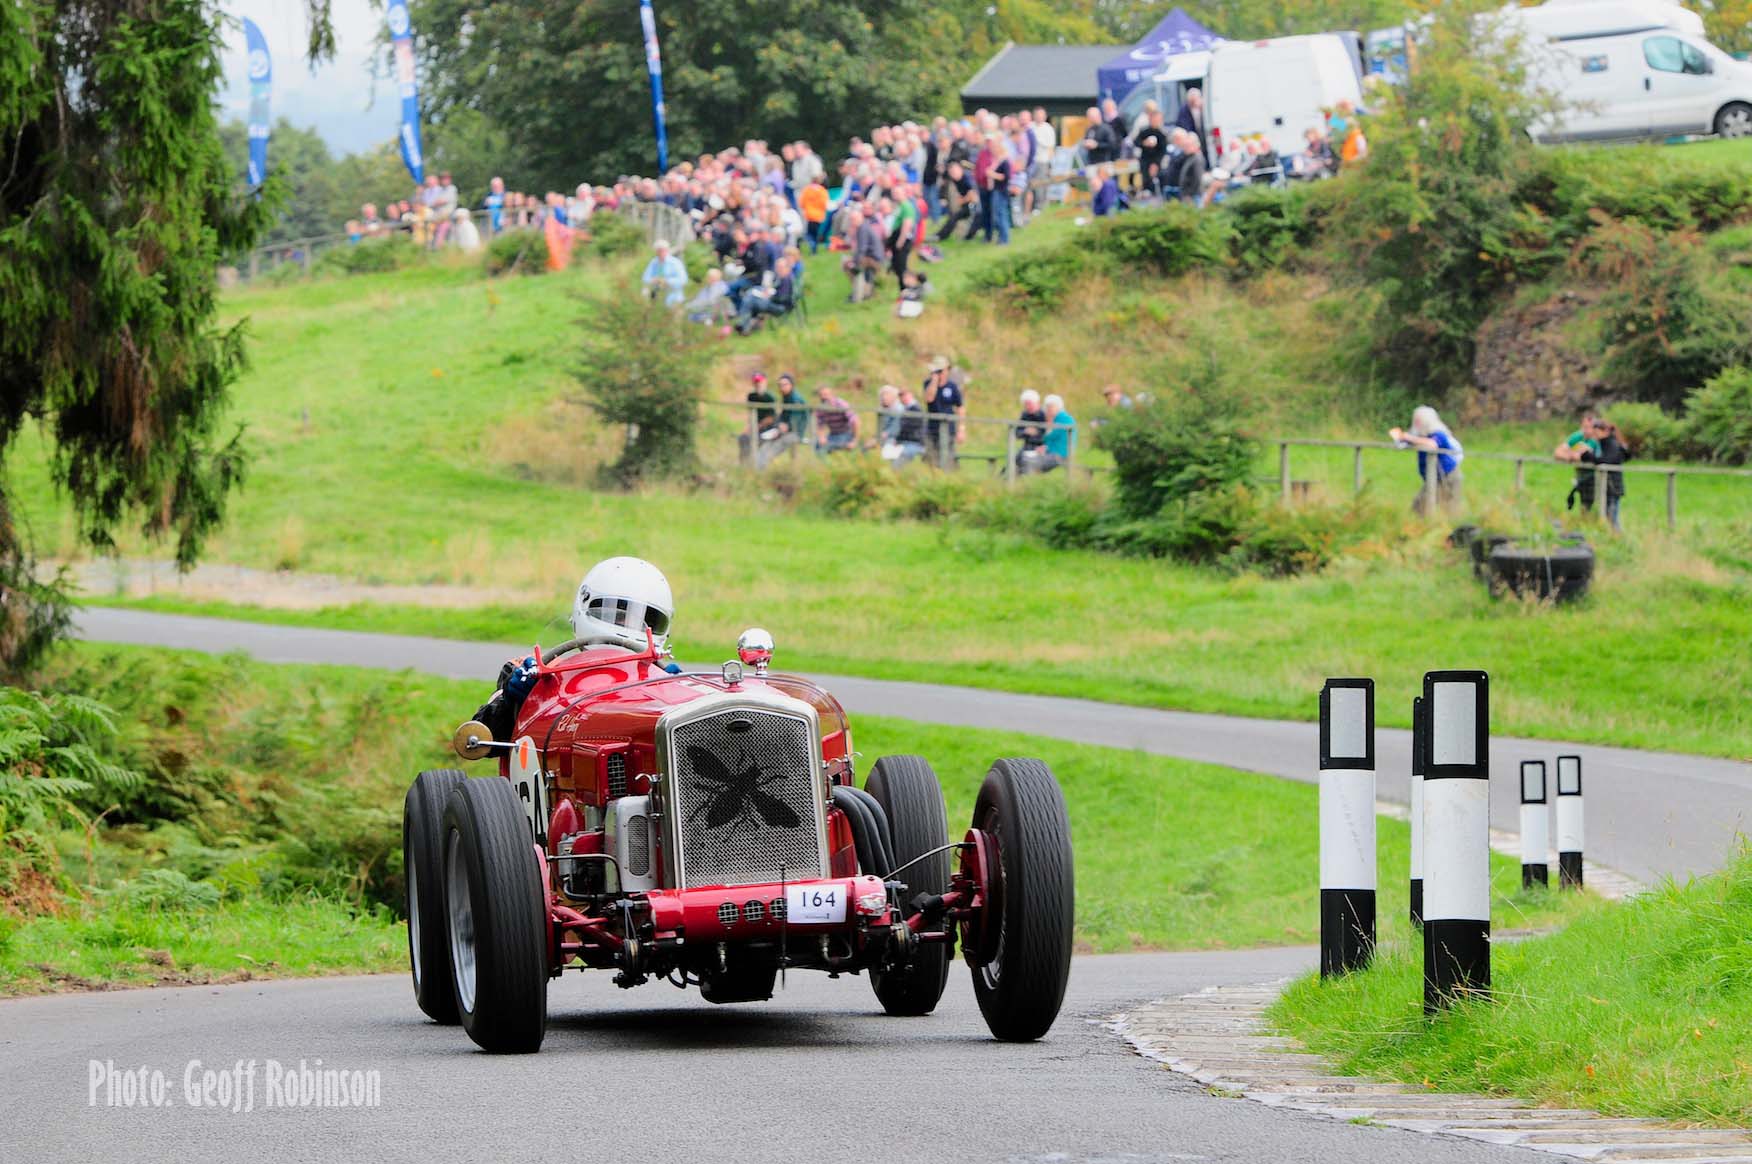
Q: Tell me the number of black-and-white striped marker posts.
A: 5